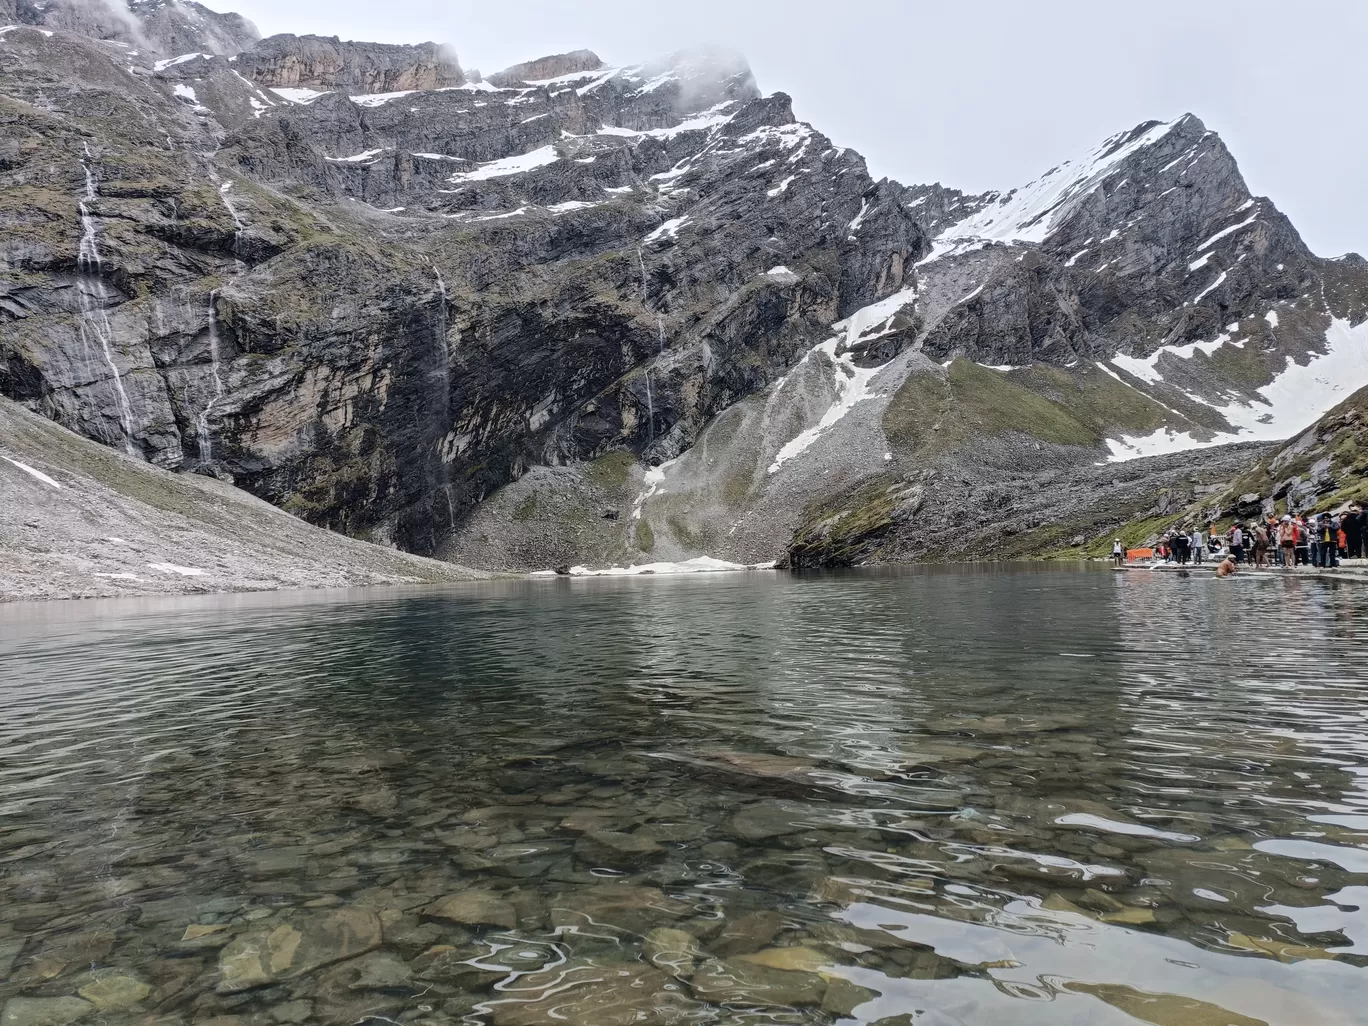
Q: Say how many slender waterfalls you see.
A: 4